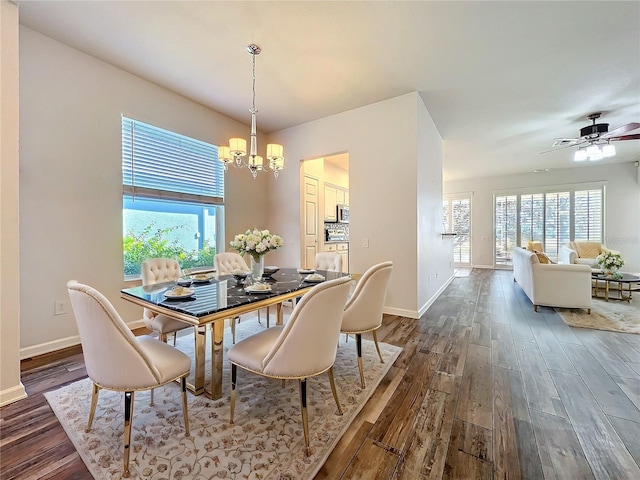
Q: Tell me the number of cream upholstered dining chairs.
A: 6